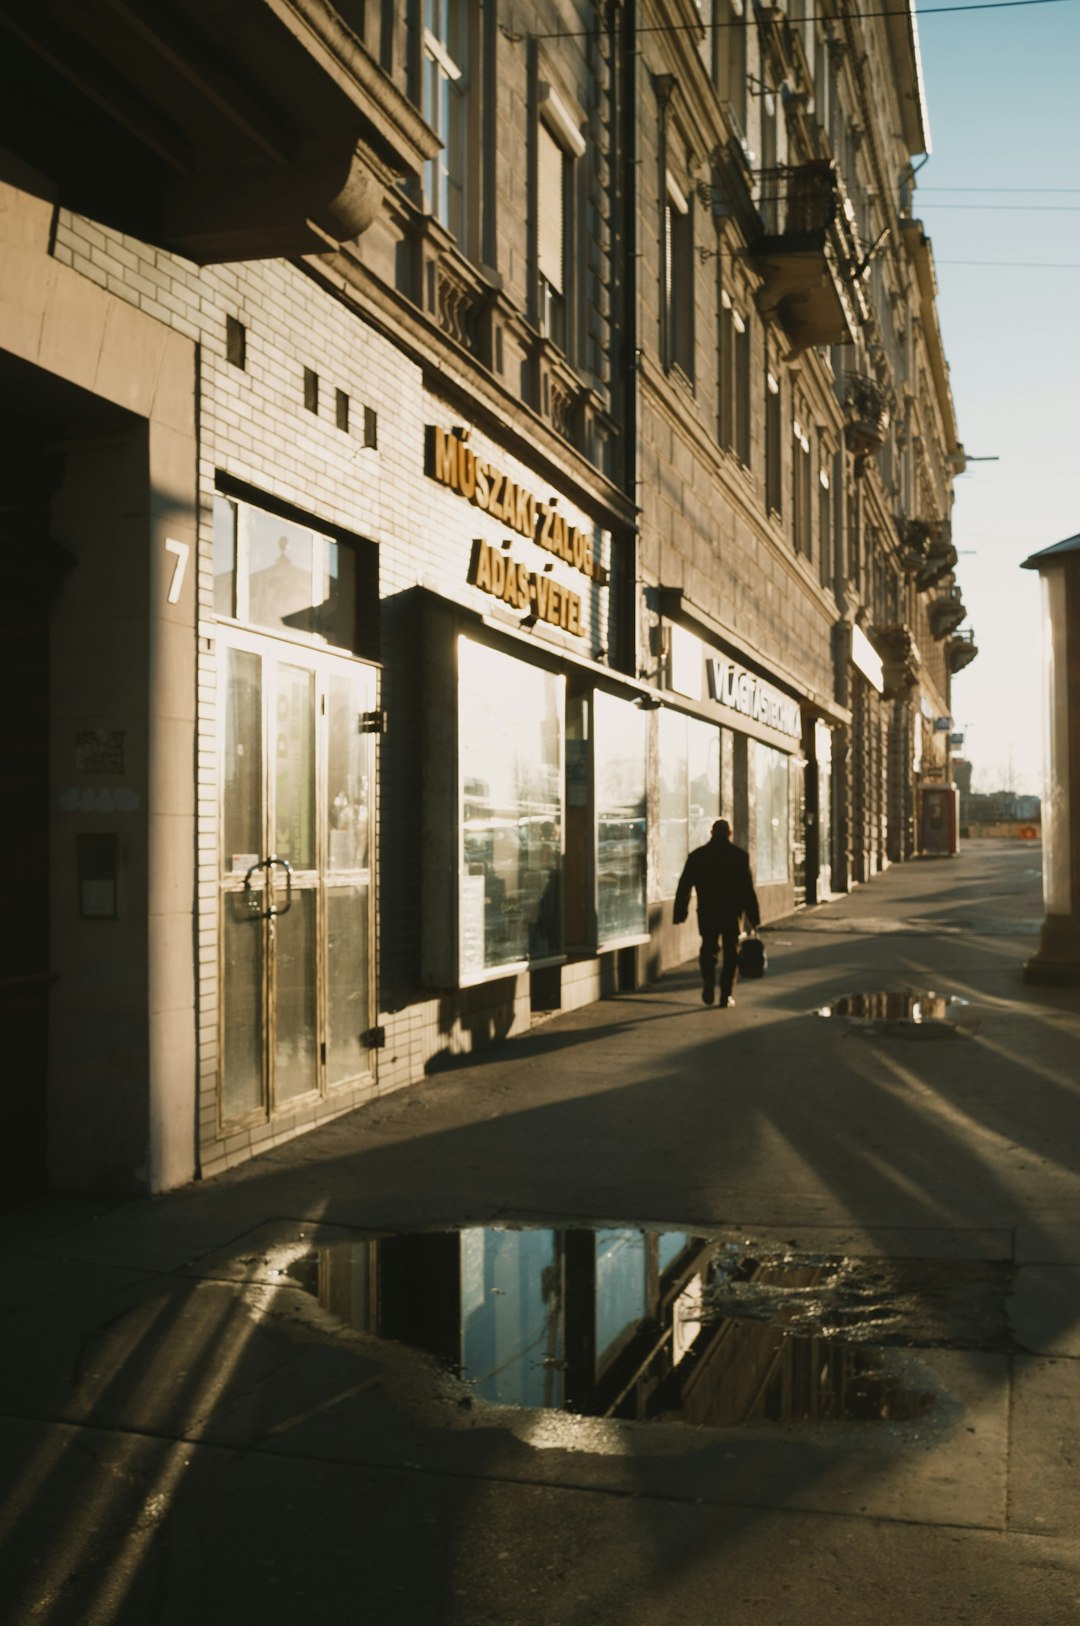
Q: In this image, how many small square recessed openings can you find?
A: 4